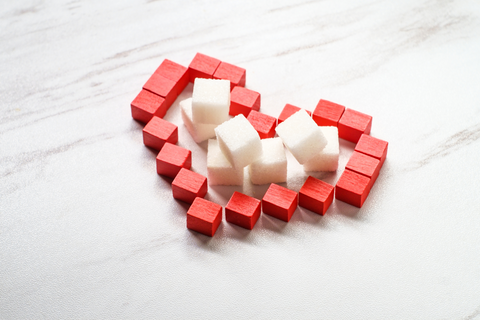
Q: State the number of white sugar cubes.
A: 7